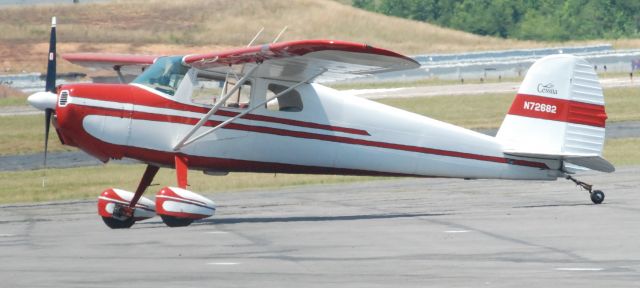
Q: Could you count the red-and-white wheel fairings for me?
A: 2